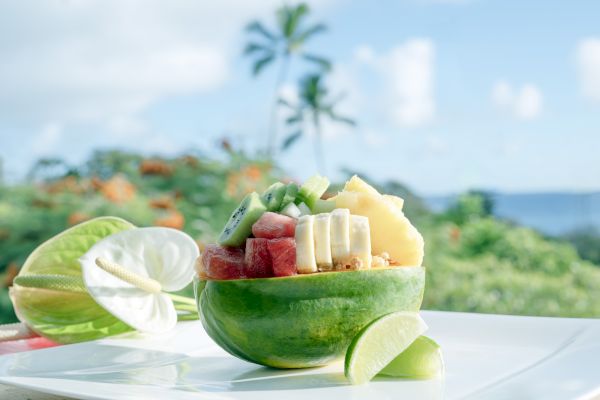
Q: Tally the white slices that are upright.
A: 4